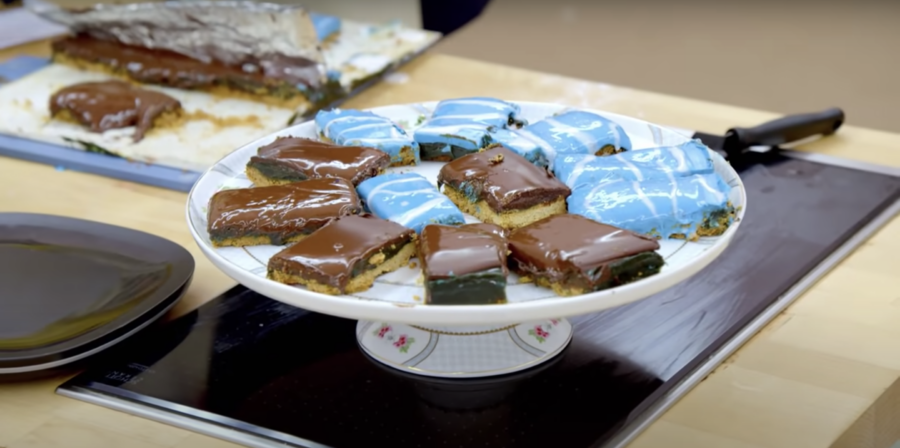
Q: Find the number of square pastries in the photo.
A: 12